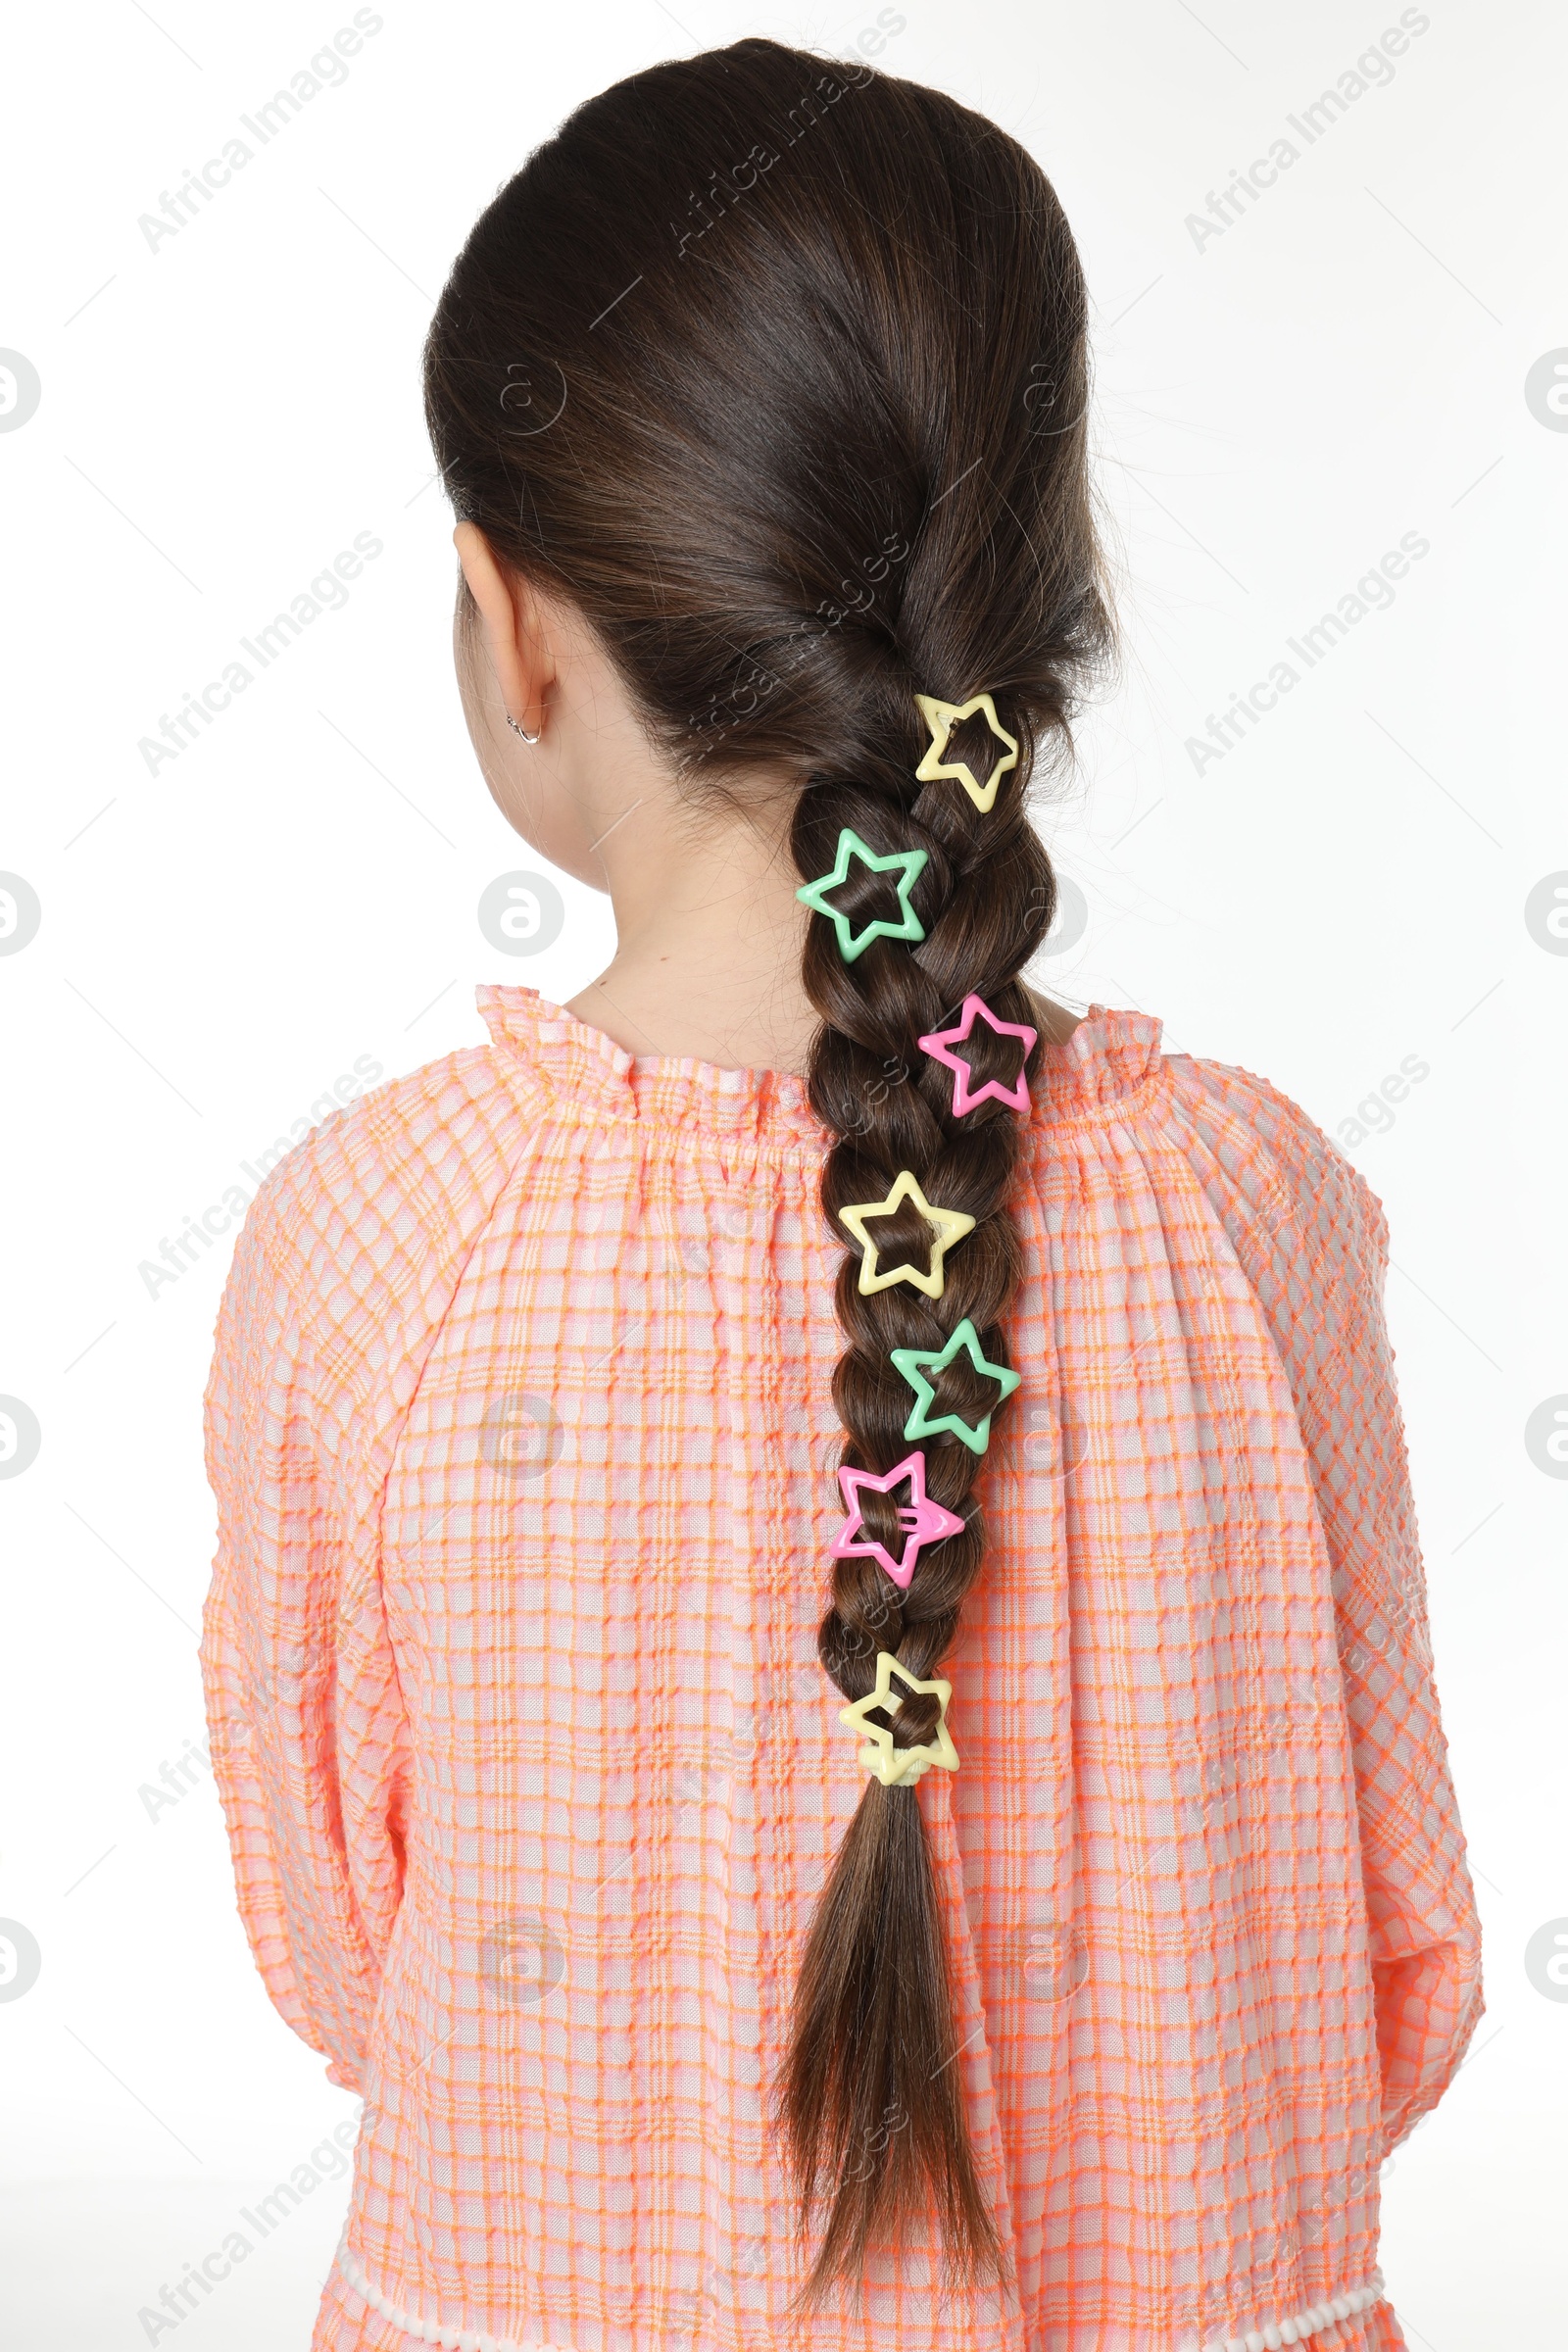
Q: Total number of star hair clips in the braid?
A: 7